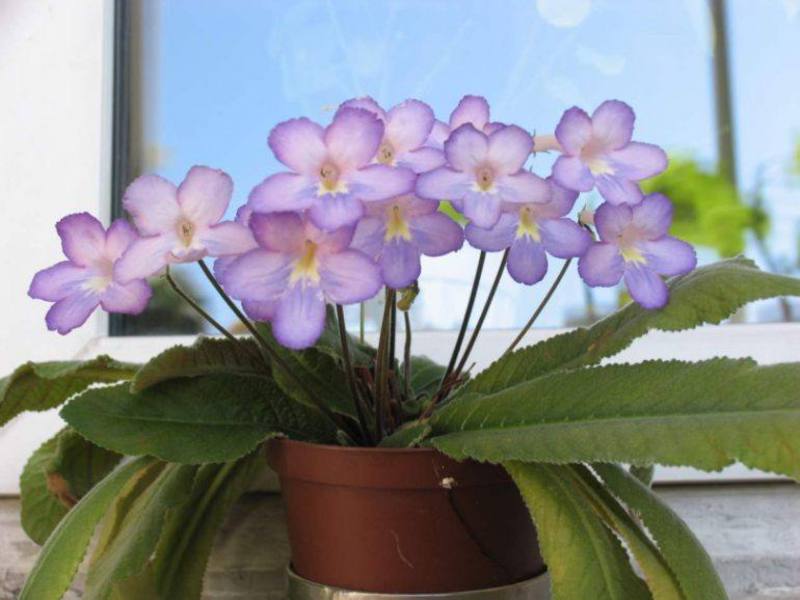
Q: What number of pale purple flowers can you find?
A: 12